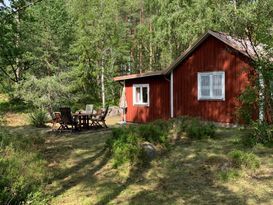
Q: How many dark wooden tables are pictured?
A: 1